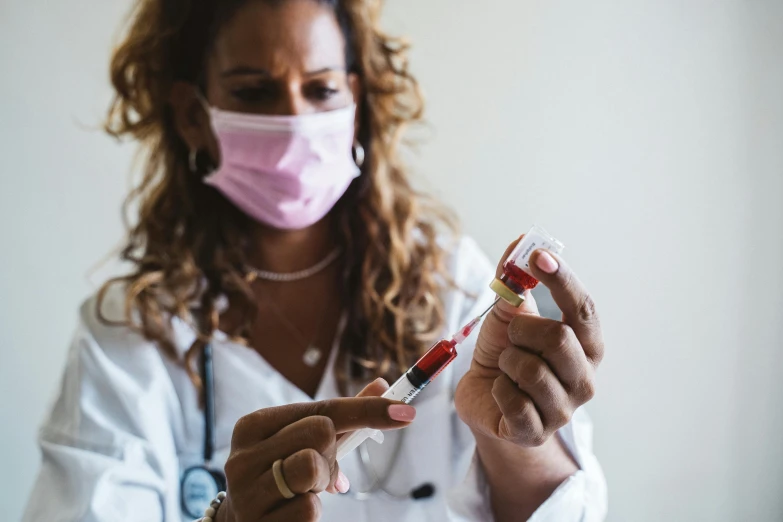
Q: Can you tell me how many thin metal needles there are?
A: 1